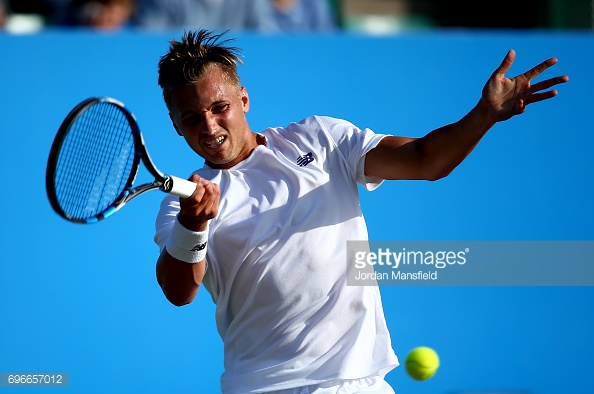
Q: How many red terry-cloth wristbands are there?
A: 0